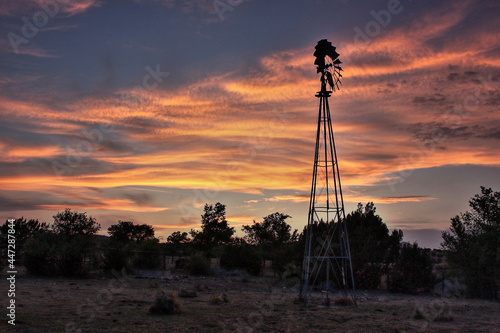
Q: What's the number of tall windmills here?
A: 1